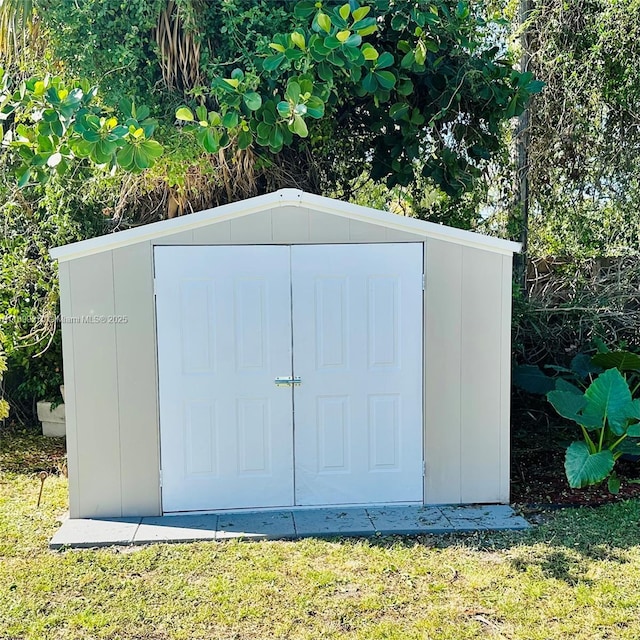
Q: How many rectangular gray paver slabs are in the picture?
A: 6